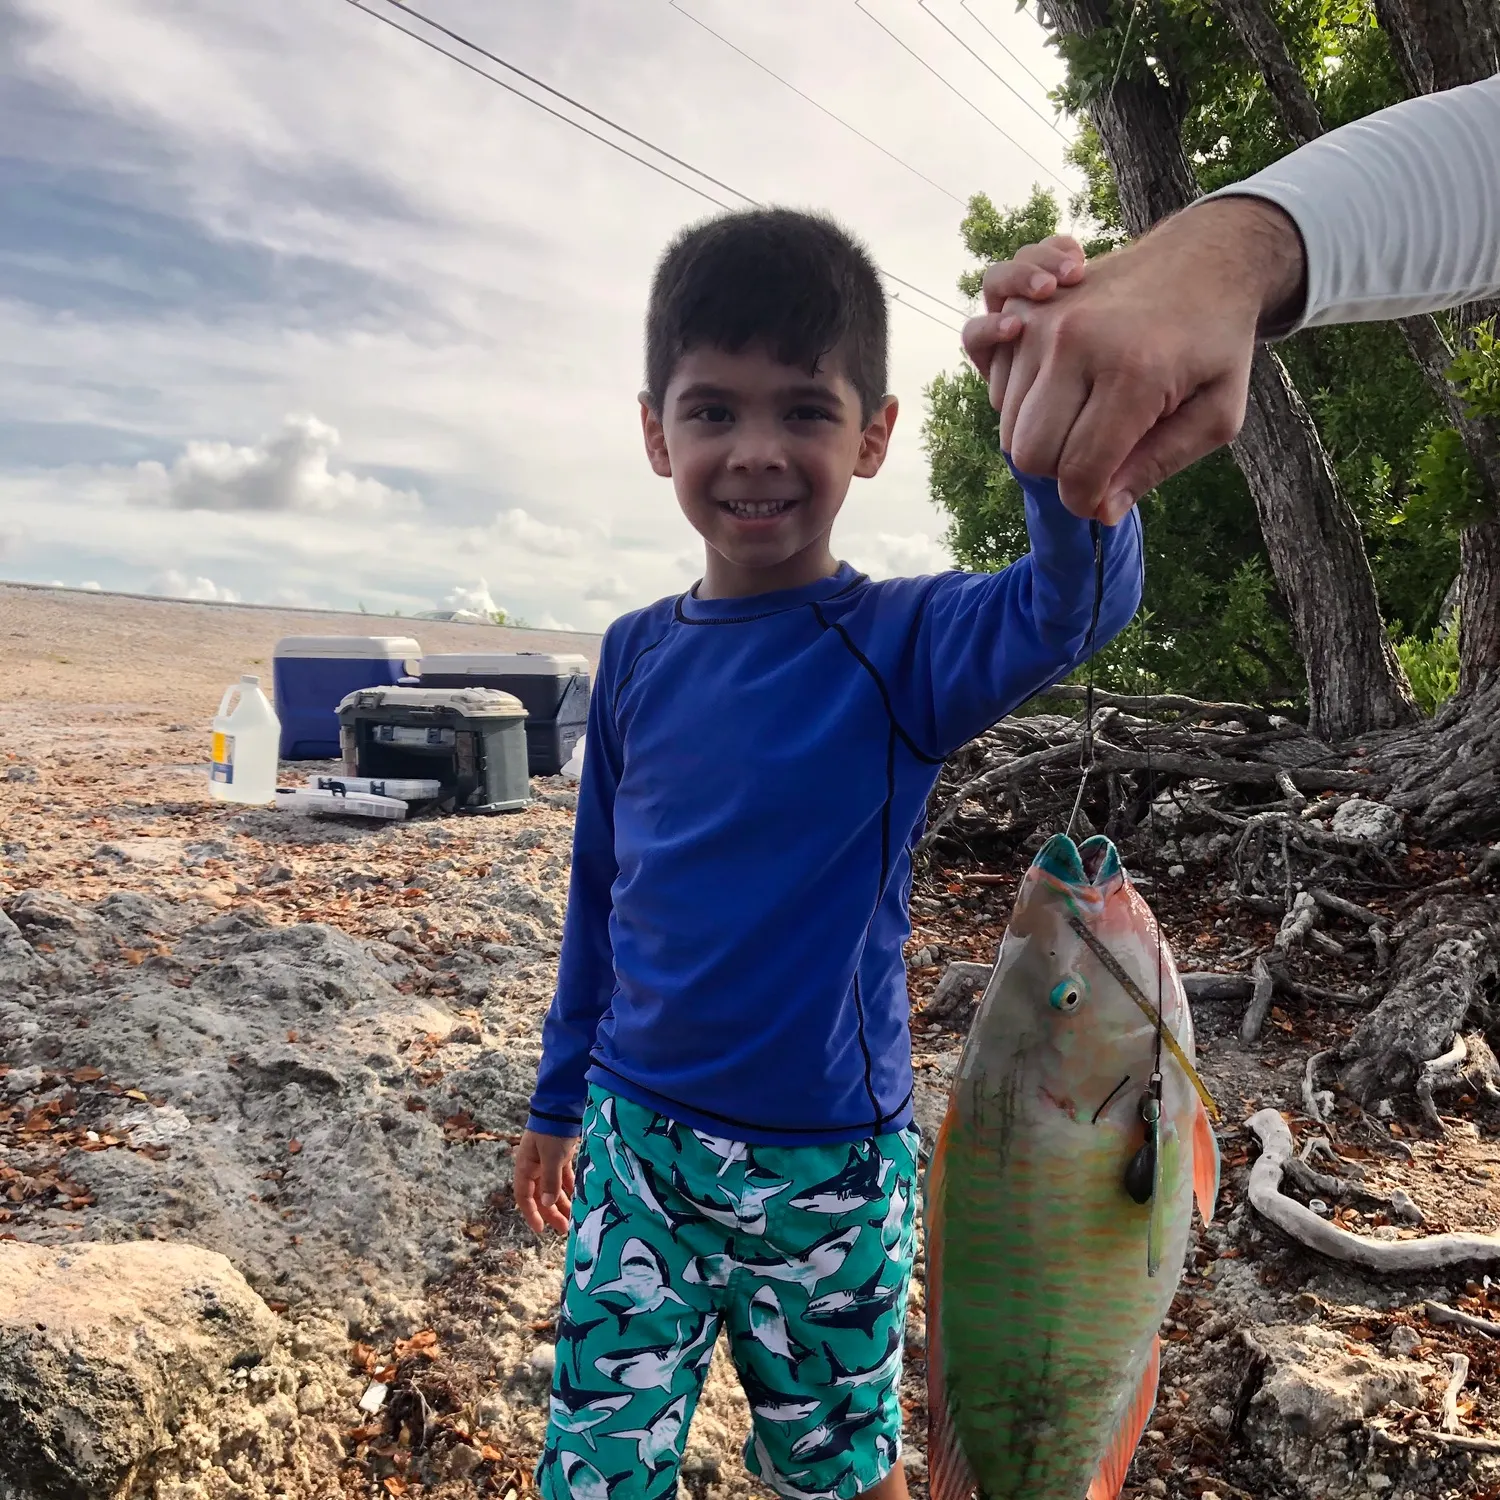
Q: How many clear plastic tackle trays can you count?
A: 3